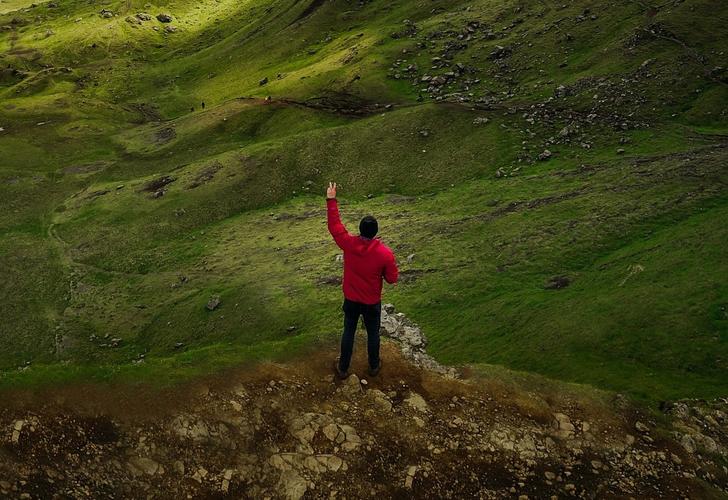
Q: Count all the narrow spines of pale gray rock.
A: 1